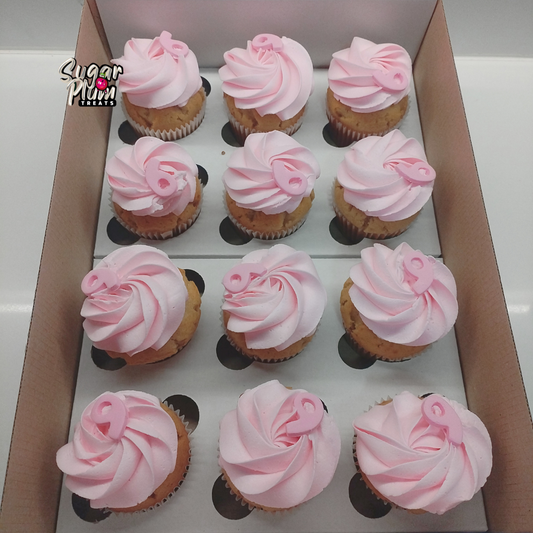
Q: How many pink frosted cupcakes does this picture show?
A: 12